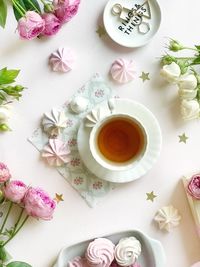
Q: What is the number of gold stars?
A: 5